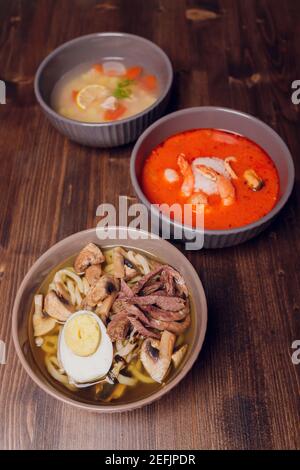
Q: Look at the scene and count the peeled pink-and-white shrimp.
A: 2